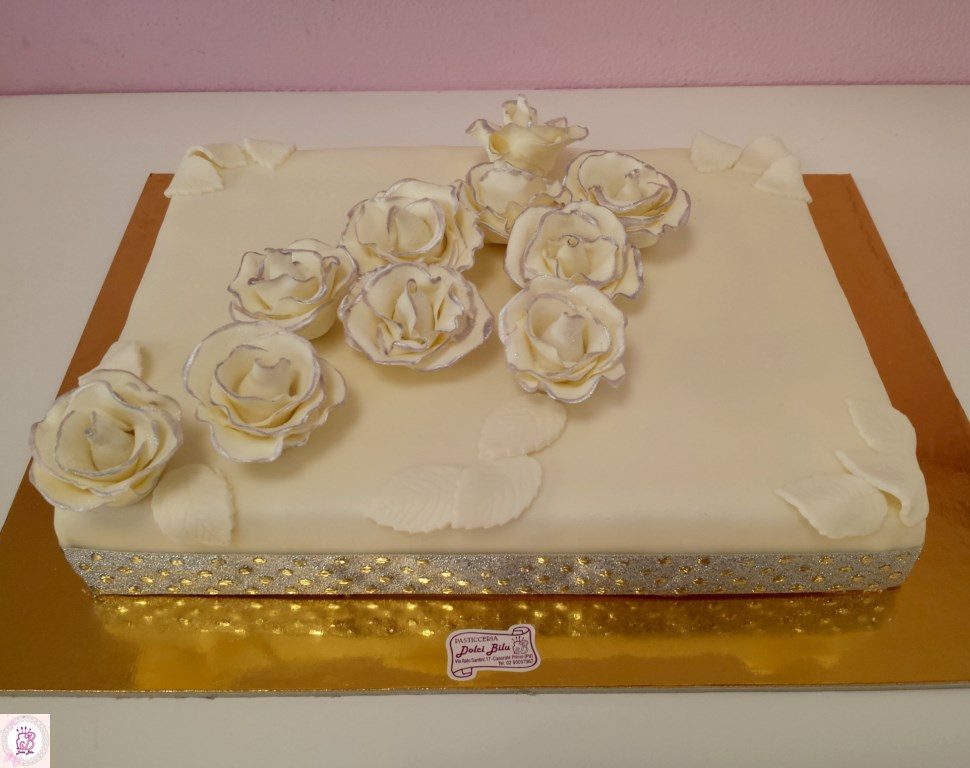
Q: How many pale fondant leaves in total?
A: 14